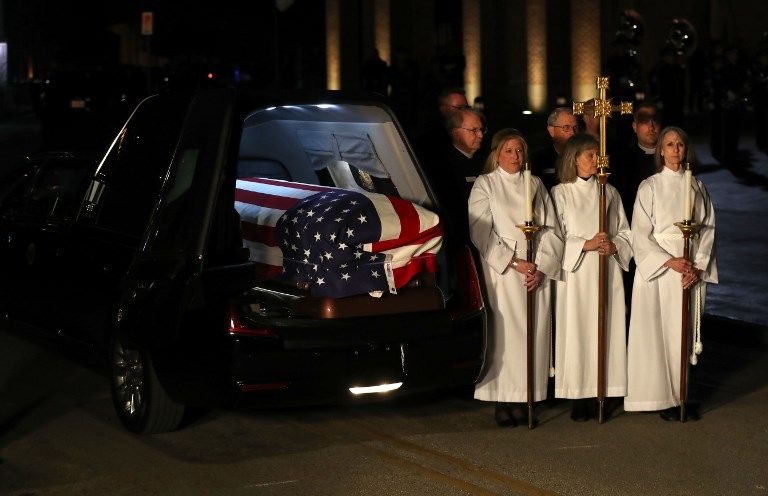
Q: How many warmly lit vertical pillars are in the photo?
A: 5